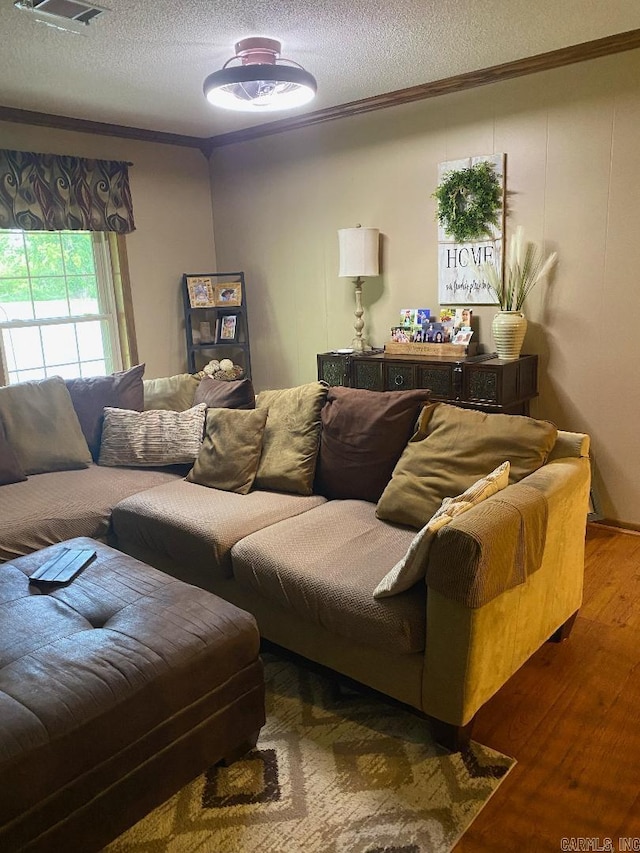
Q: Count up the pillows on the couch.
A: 11